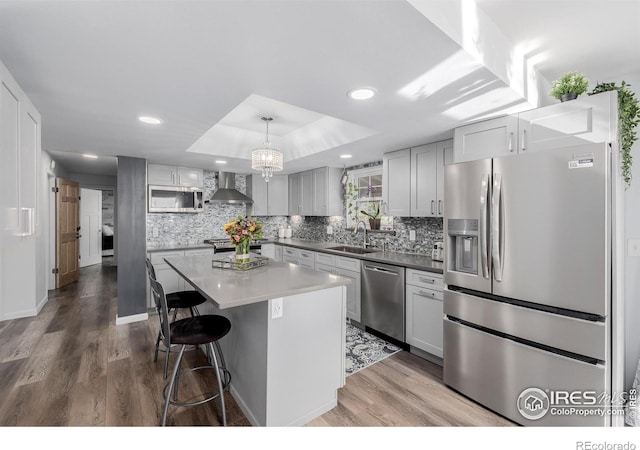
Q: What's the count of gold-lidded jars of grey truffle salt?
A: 0